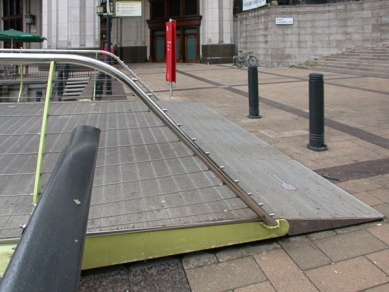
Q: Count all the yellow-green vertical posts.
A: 3